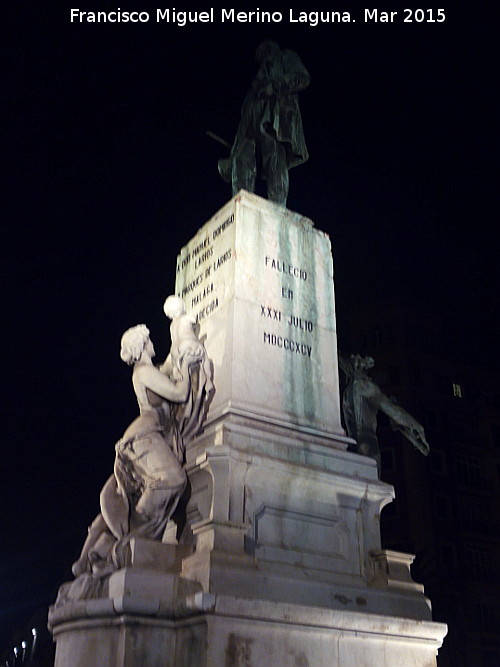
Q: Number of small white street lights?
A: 3